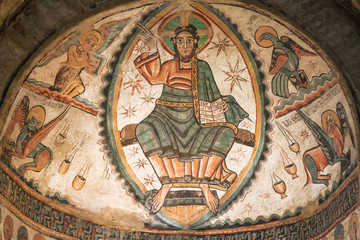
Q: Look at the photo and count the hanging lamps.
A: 6